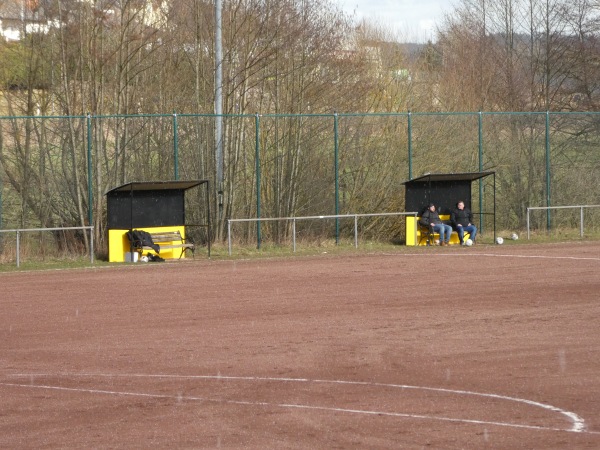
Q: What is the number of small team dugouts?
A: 2